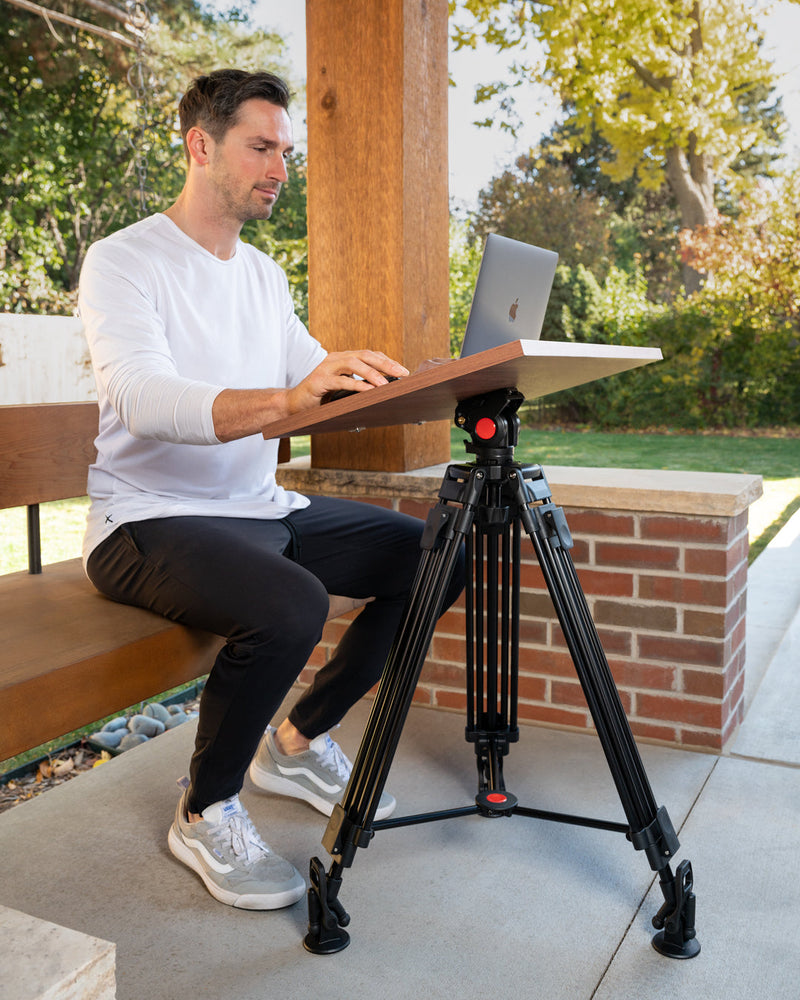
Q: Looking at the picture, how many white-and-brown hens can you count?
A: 0